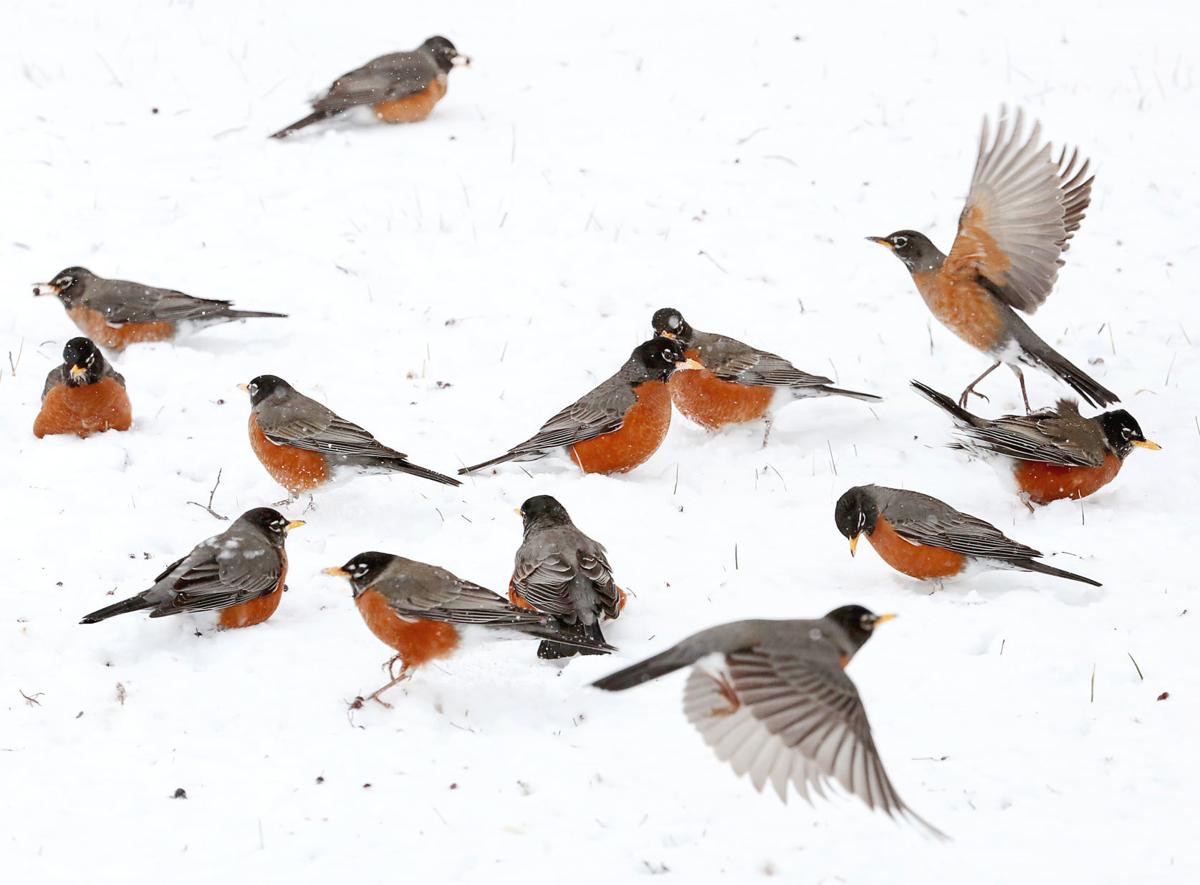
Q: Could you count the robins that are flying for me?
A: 2